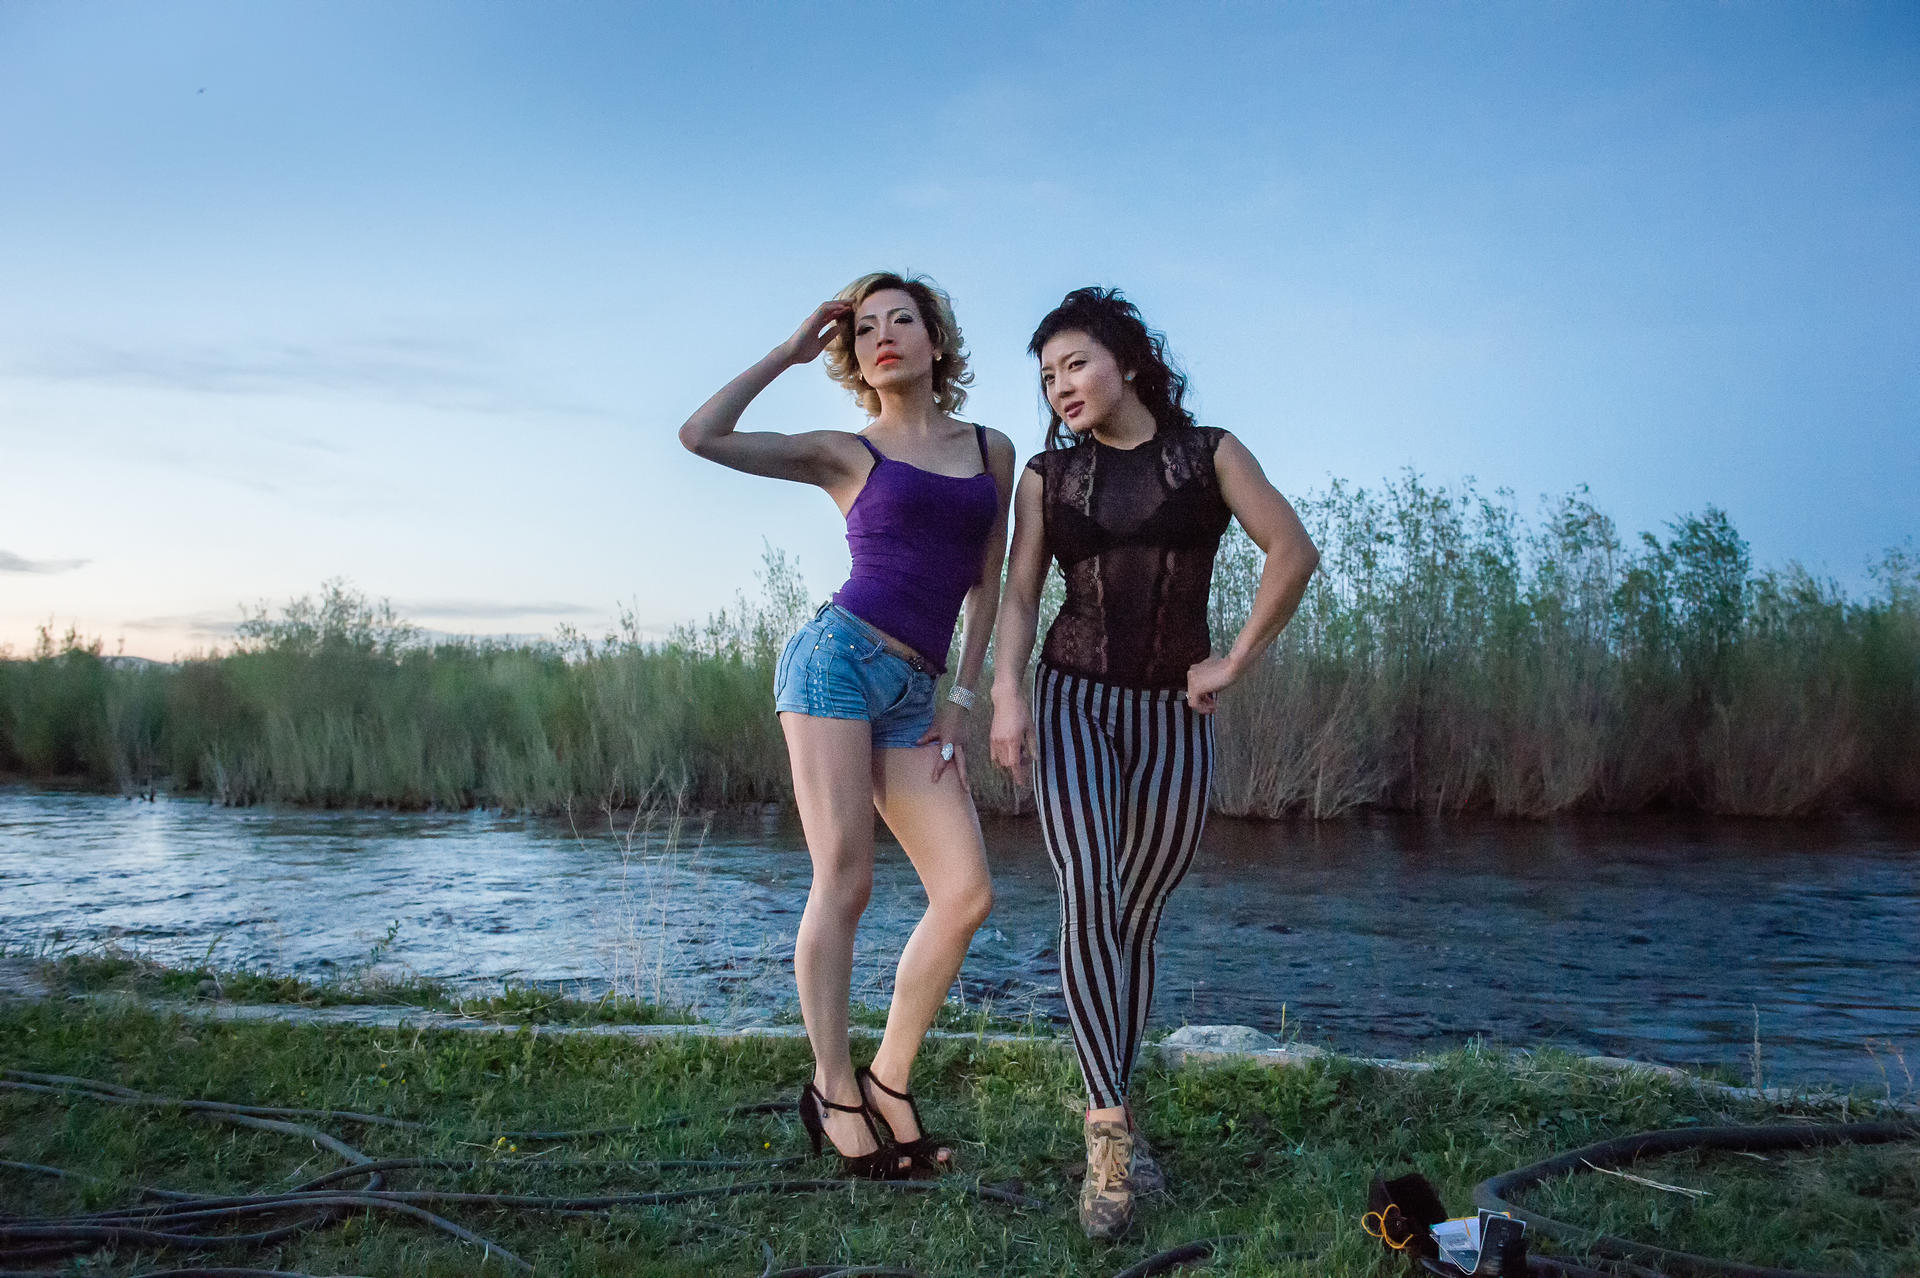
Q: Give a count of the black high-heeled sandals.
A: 2